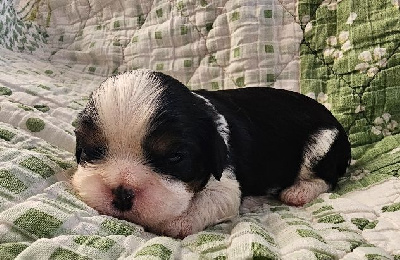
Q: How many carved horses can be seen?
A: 0